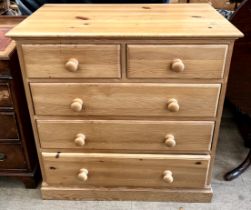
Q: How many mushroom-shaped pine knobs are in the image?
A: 8